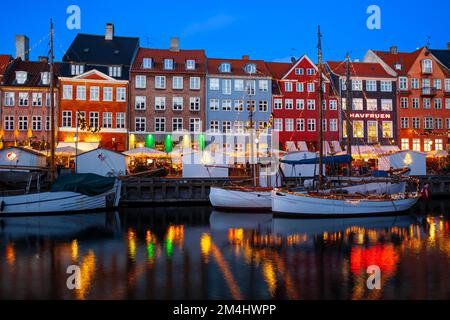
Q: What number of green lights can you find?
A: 3